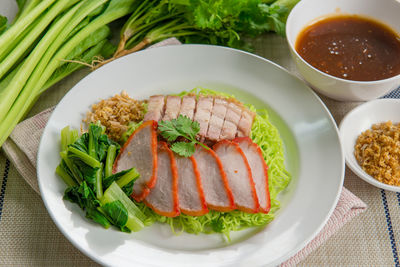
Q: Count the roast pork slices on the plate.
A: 6